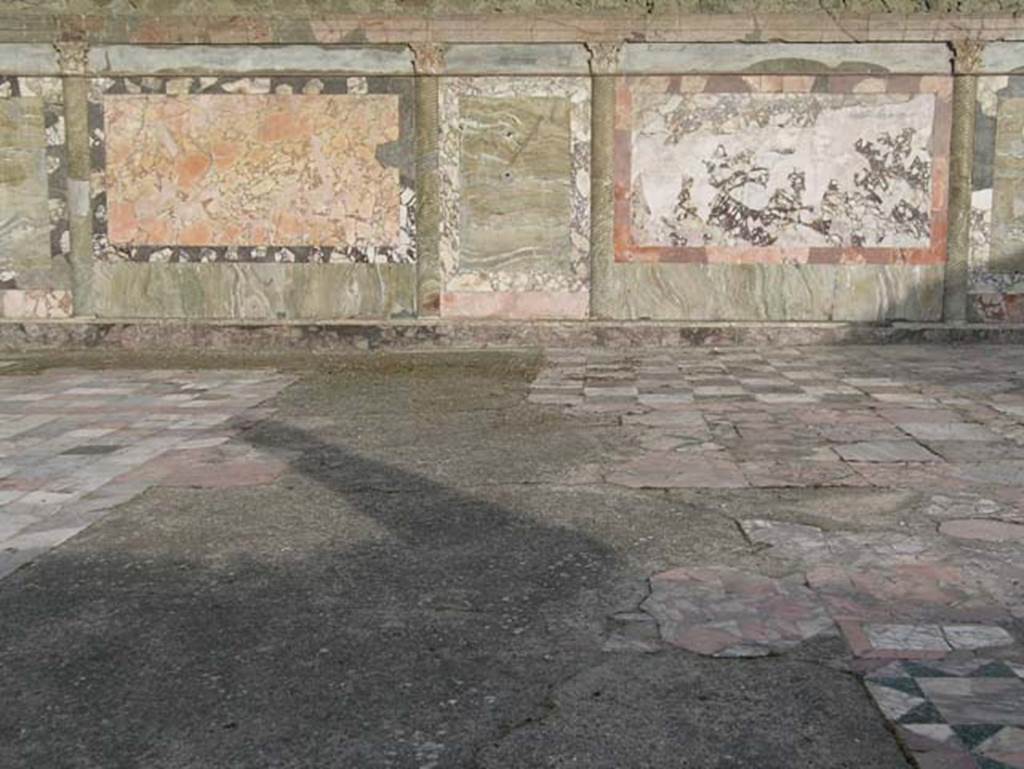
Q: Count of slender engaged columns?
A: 4